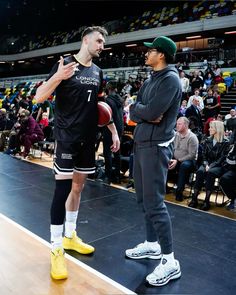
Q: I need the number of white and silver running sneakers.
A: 2